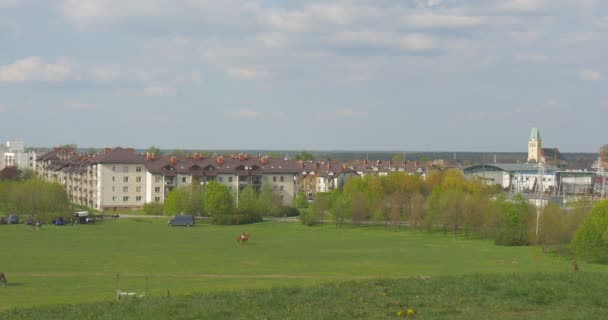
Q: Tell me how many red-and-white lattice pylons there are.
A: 2